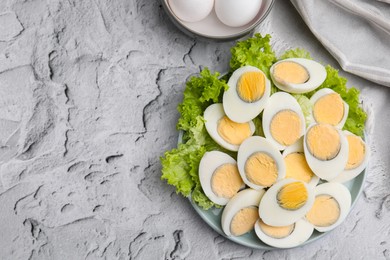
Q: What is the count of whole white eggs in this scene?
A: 2